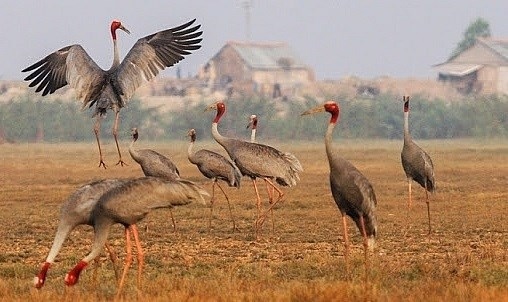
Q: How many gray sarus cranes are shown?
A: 9